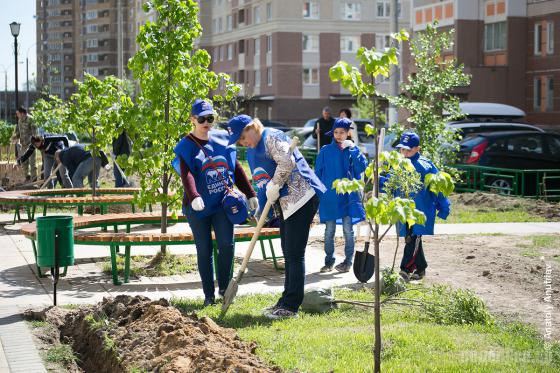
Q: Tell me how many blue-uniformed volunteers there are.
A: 4